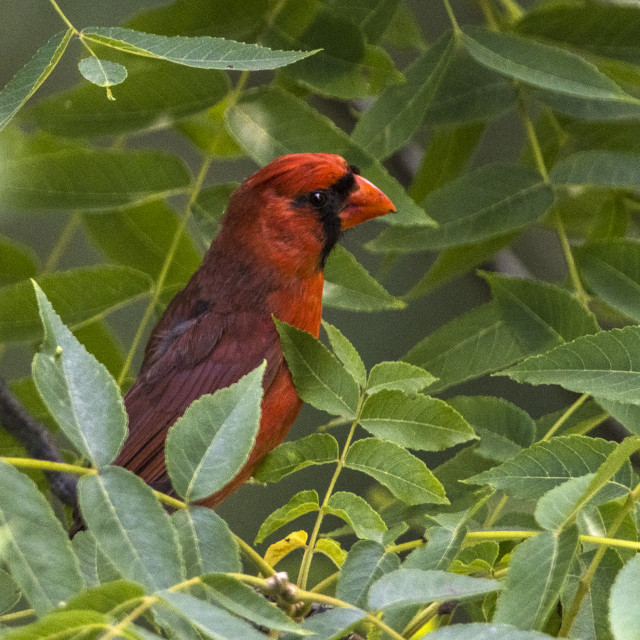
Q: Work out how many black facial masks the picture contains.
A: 1